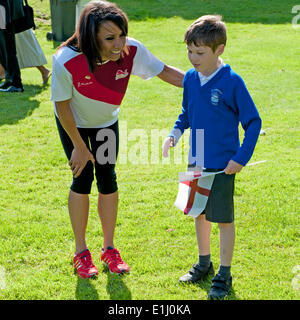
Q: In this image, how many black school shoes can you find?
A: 2